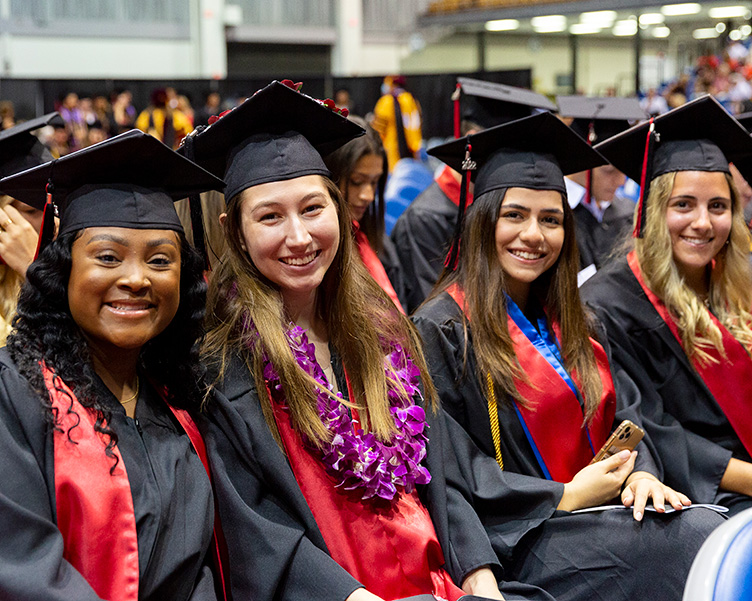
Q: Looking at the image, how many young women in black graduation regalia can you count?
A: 4